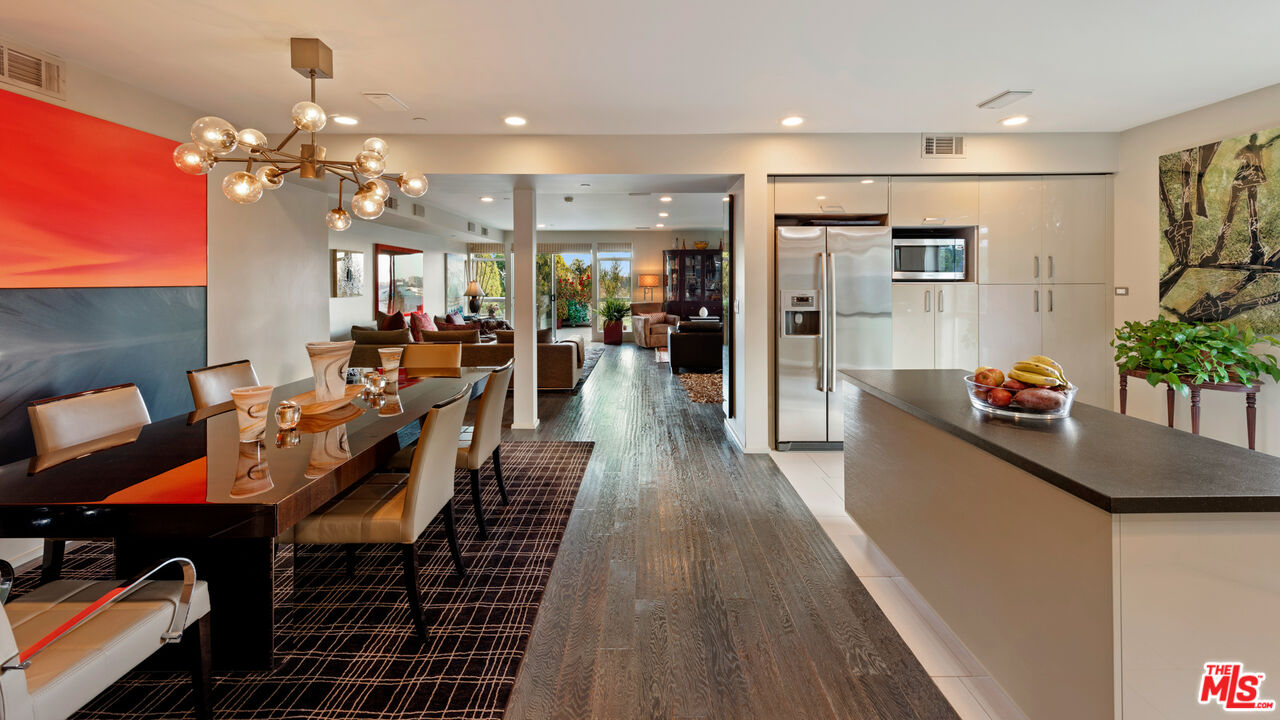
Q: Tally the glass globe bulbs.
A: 12